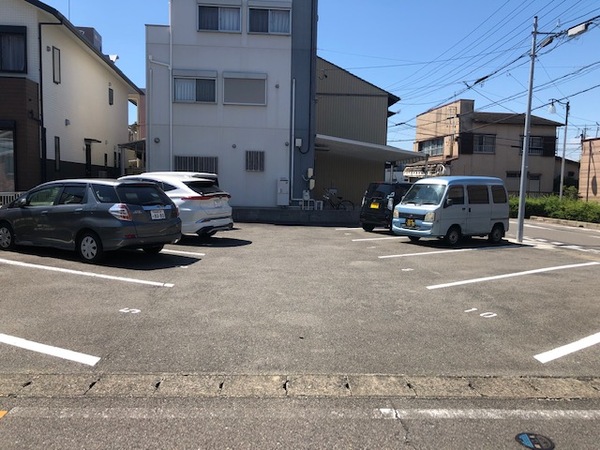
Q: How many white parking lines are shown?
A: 8